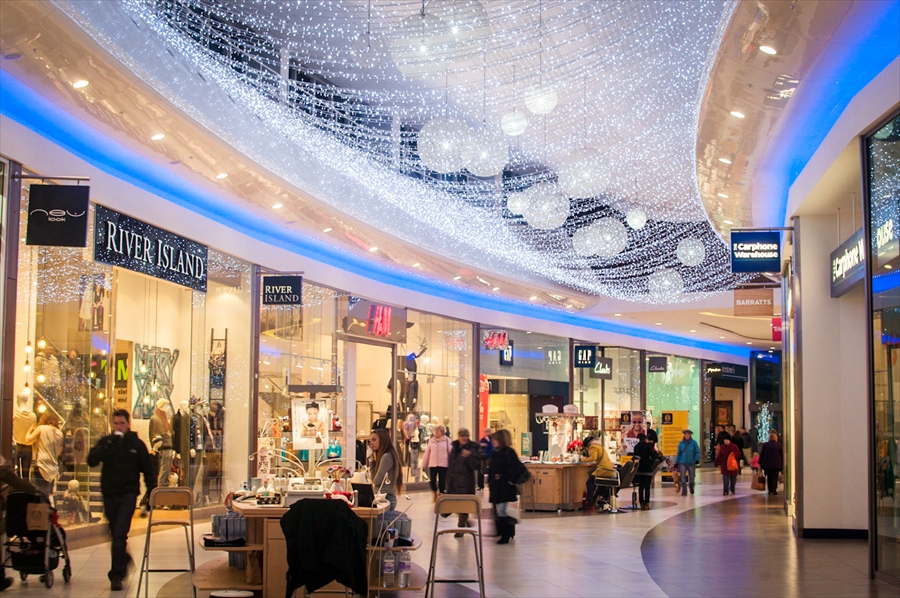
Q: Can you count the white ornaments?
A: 14